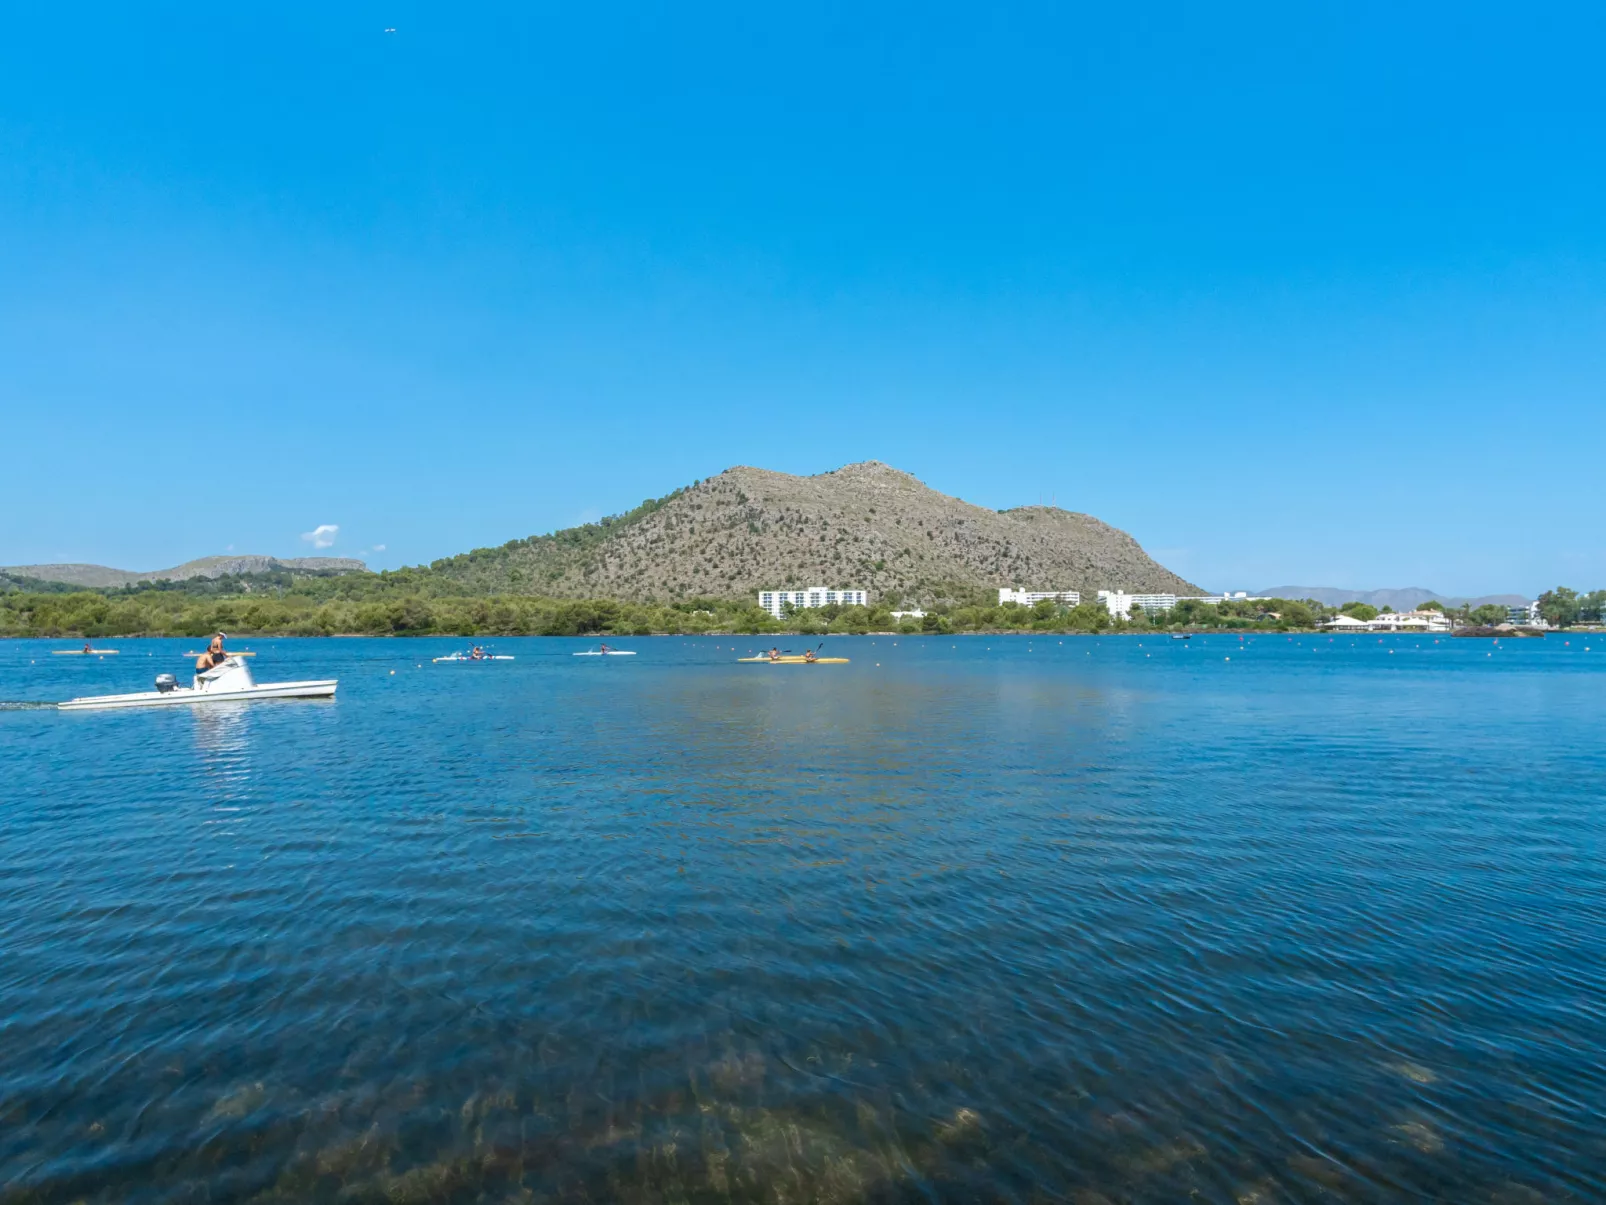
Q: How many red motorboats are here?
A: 0